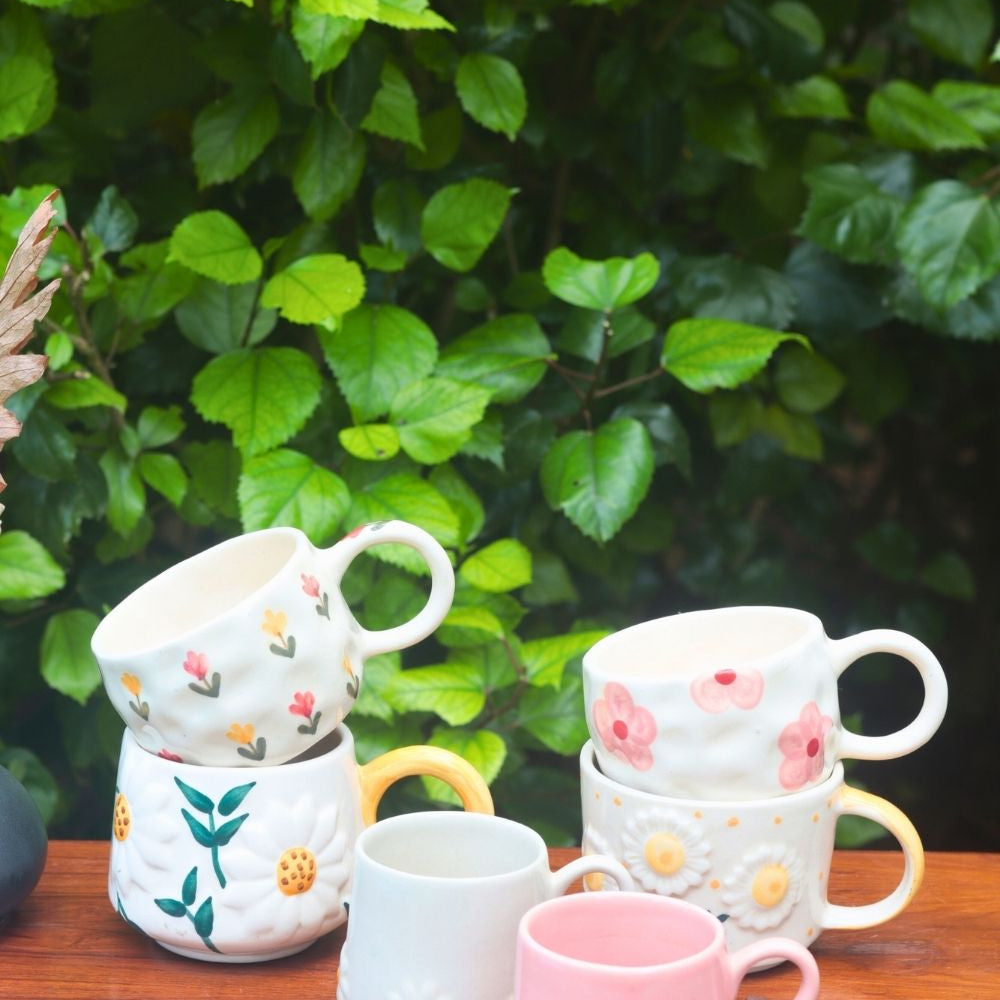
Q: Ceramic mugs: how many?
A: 6